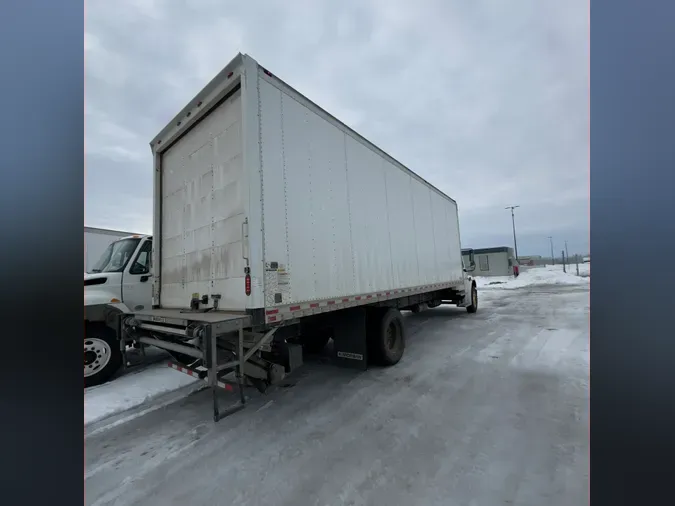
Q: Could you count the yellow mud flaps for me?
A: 0